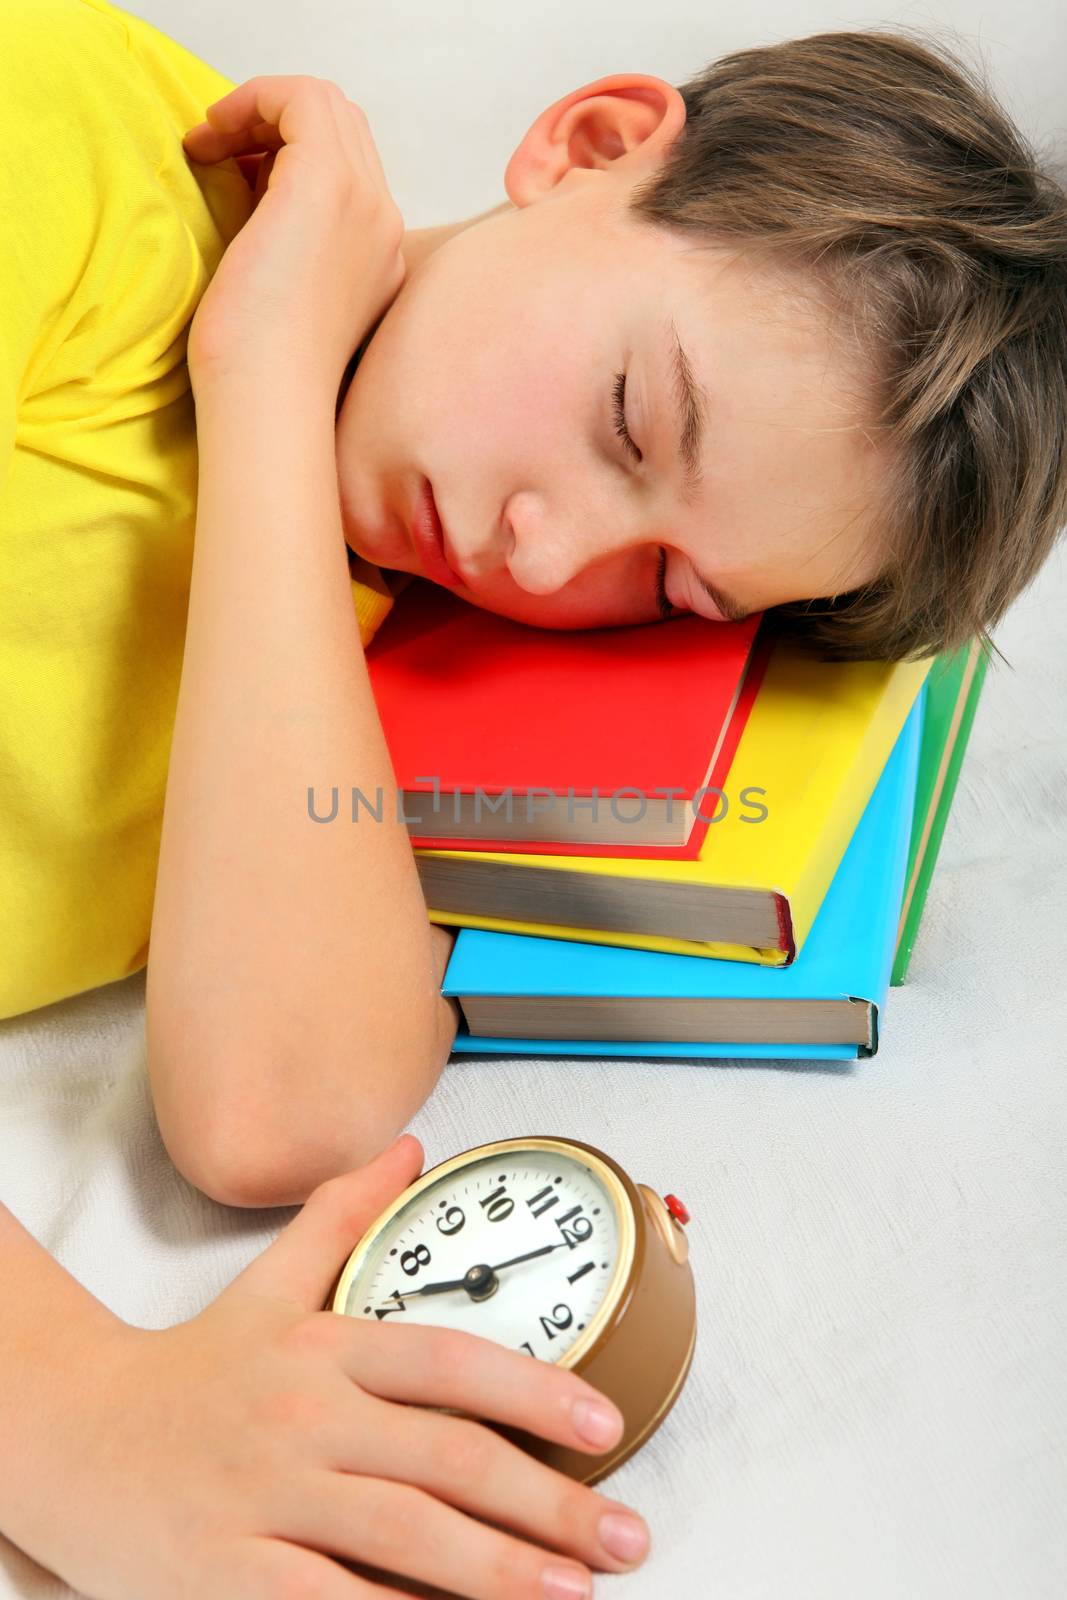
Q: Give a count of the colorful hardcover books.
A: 4